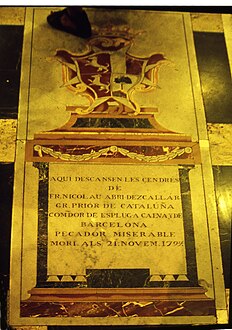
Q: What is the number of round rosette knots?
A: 3